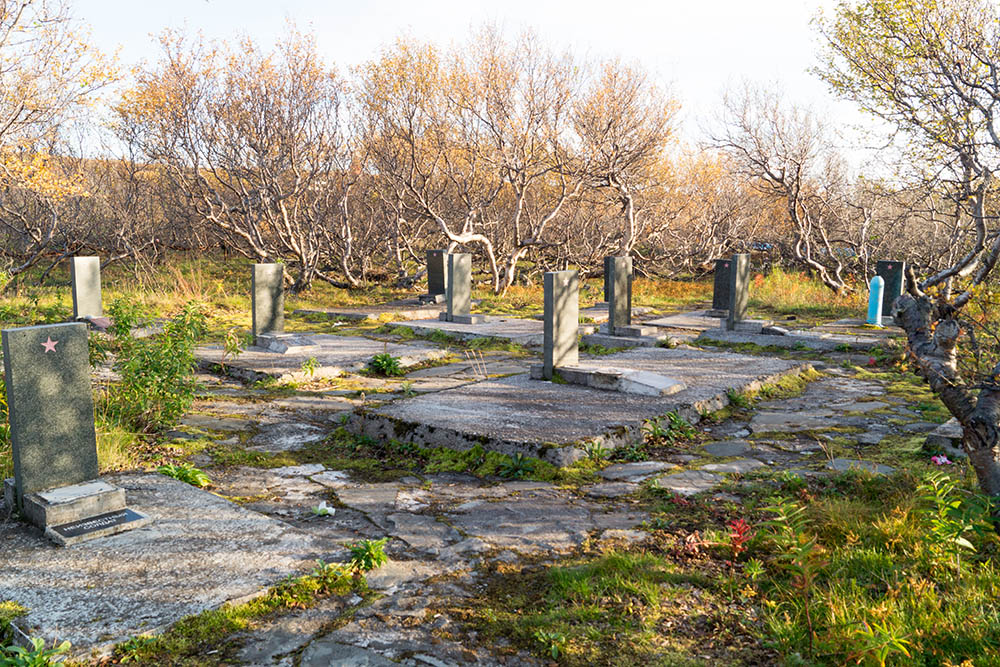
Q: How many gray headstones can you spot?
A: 11